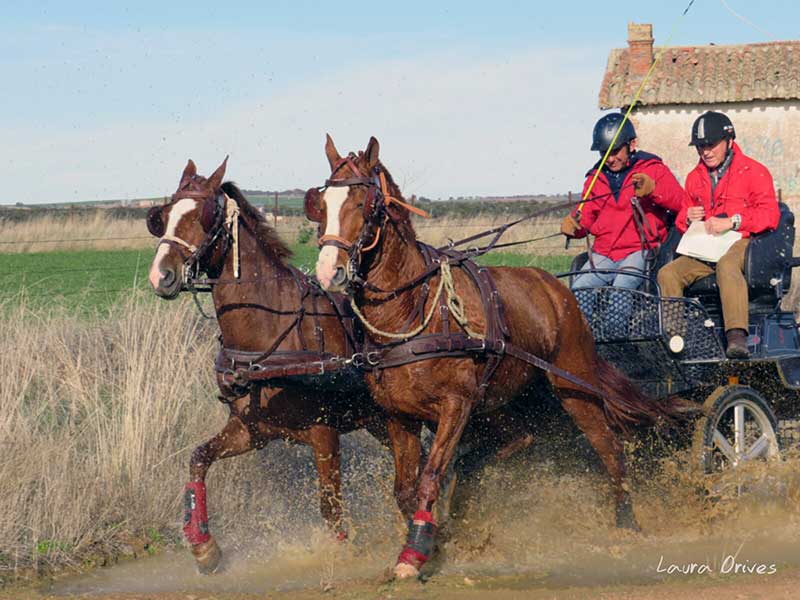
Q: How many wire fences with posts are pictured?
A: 1